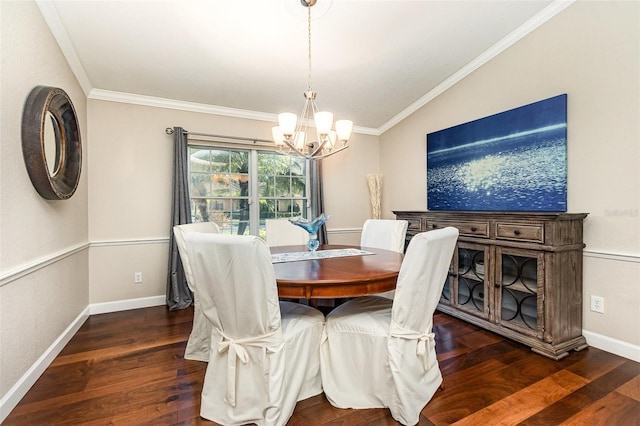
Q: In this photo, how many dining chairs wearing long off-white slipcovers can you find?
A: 5